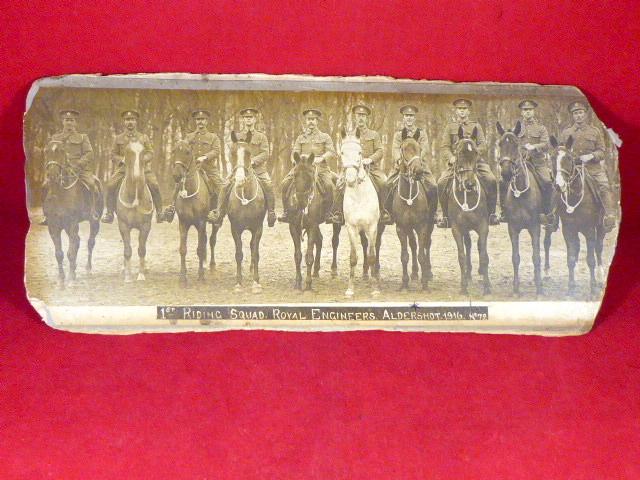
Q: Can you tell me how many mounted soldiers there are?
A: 10